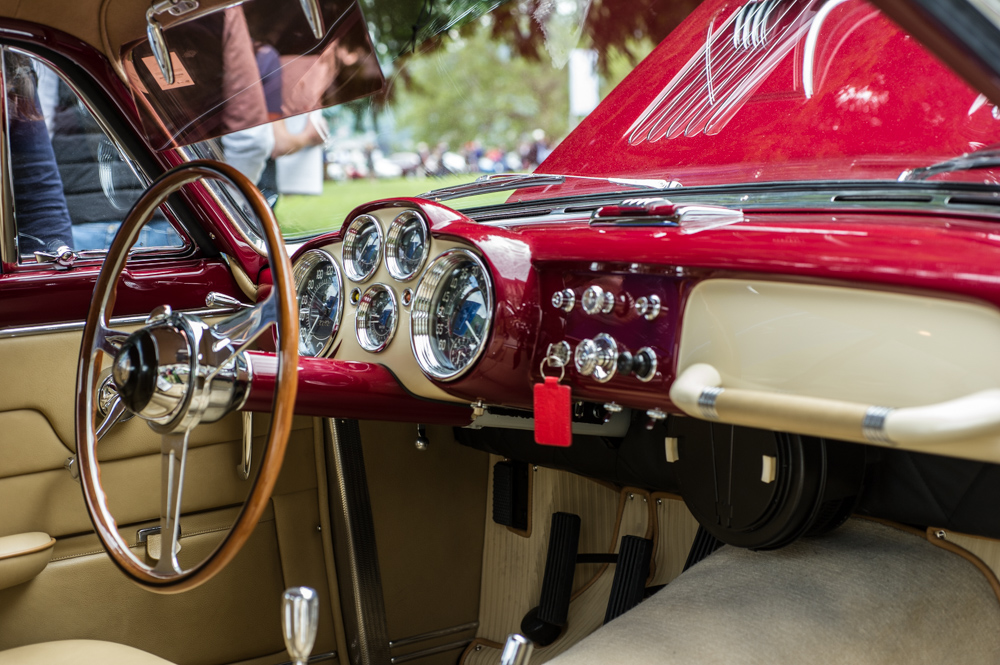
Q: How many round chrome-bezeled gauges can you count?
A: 5